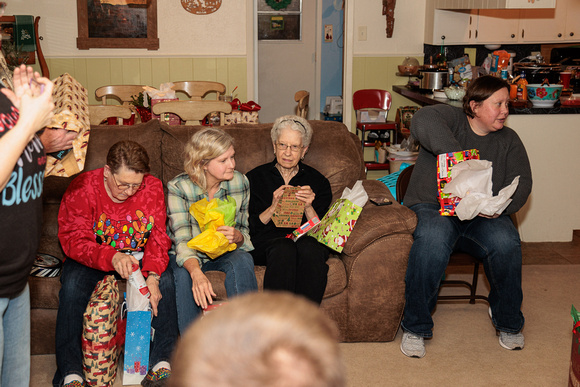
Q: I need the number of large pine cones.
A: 0